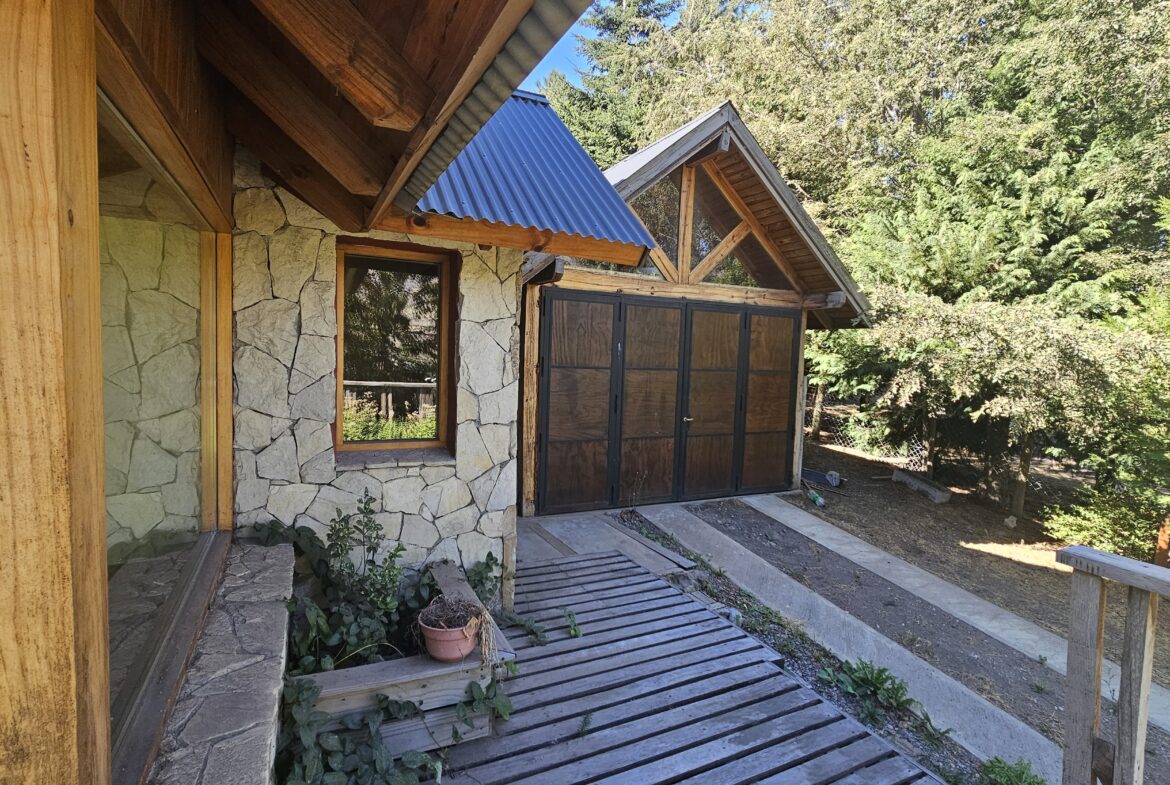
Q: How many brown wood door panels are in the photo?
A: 12